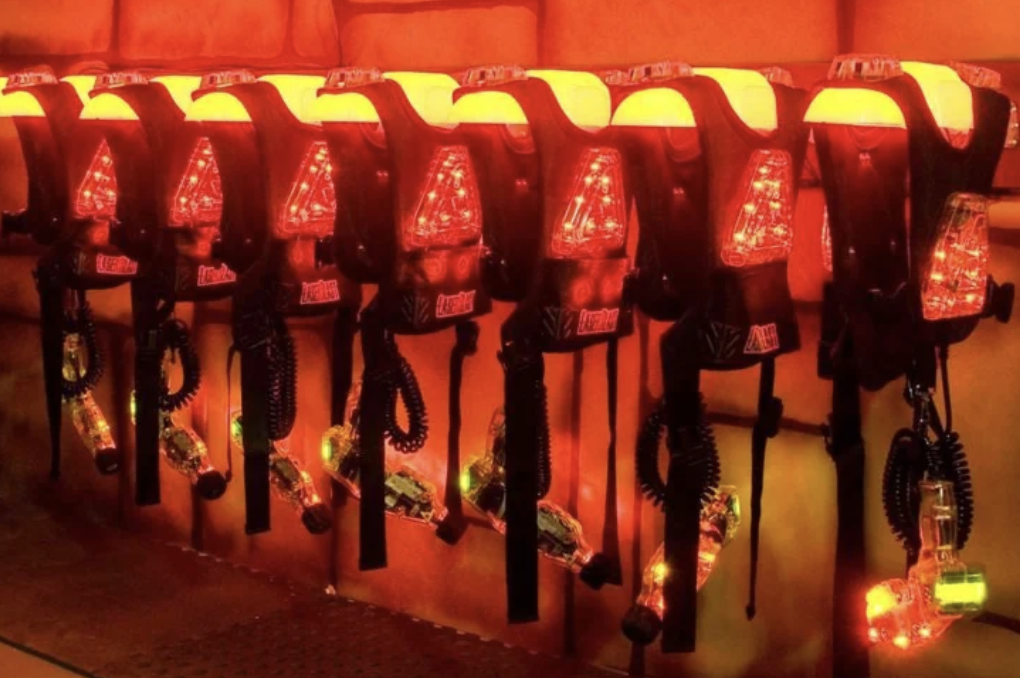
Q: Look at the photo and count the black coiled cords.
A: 7